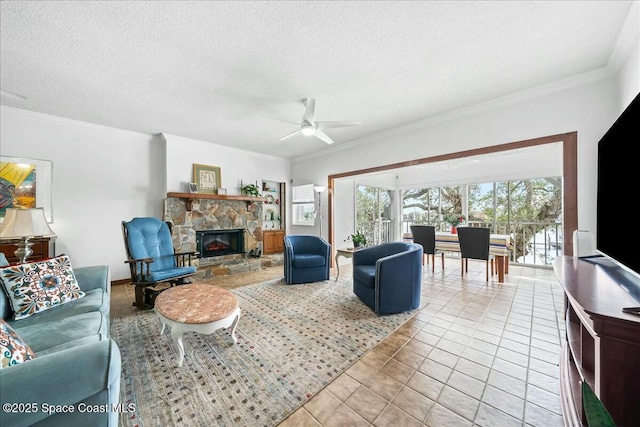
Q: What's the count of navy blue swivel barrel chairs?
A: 2